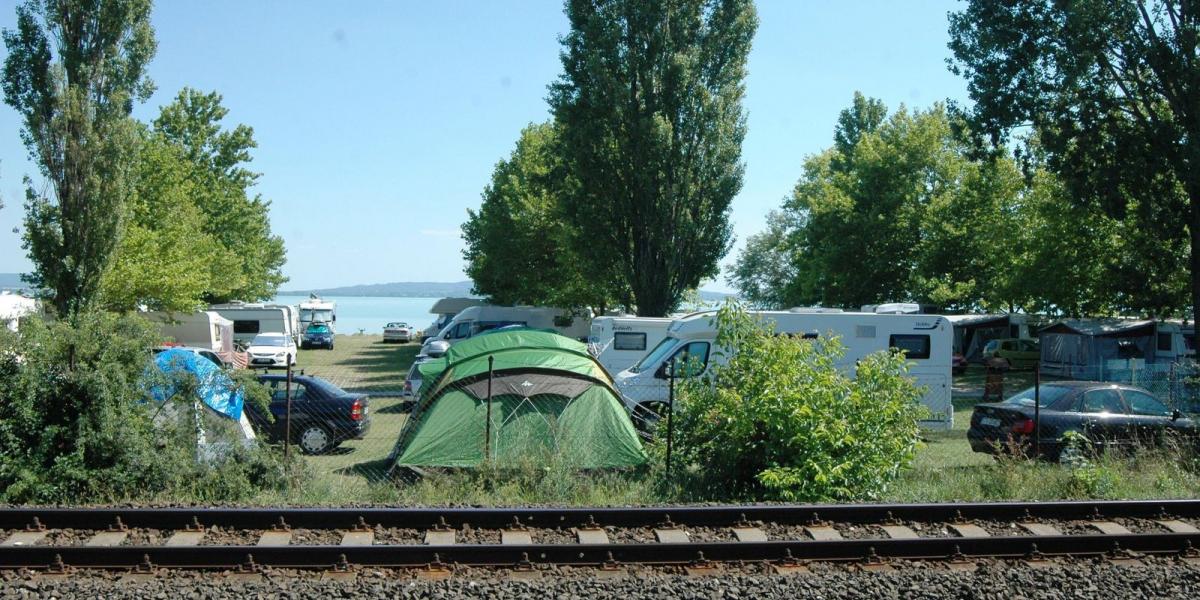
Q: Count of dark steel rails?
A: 2